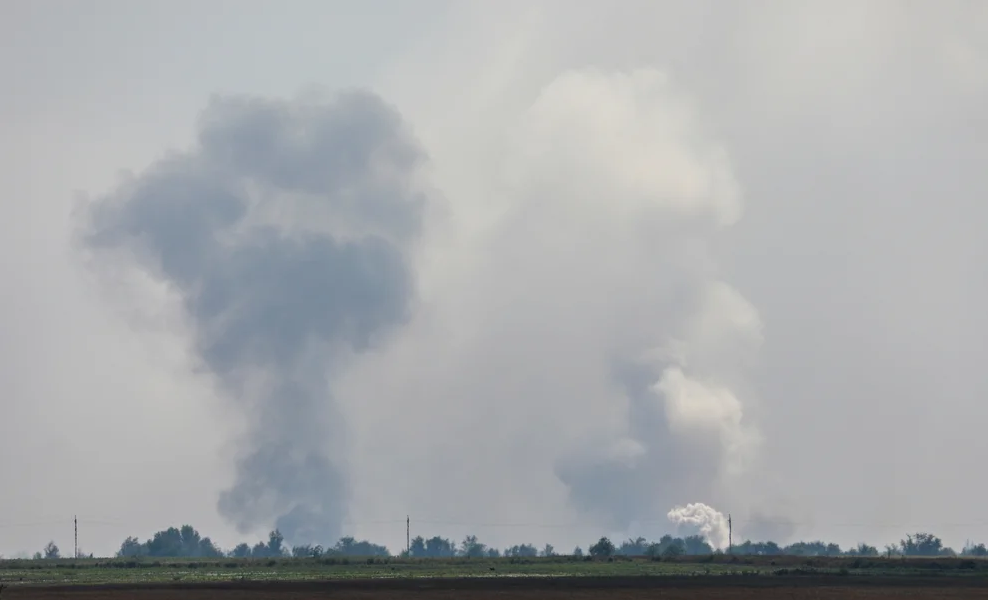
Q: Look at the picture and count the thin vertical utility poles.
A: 3